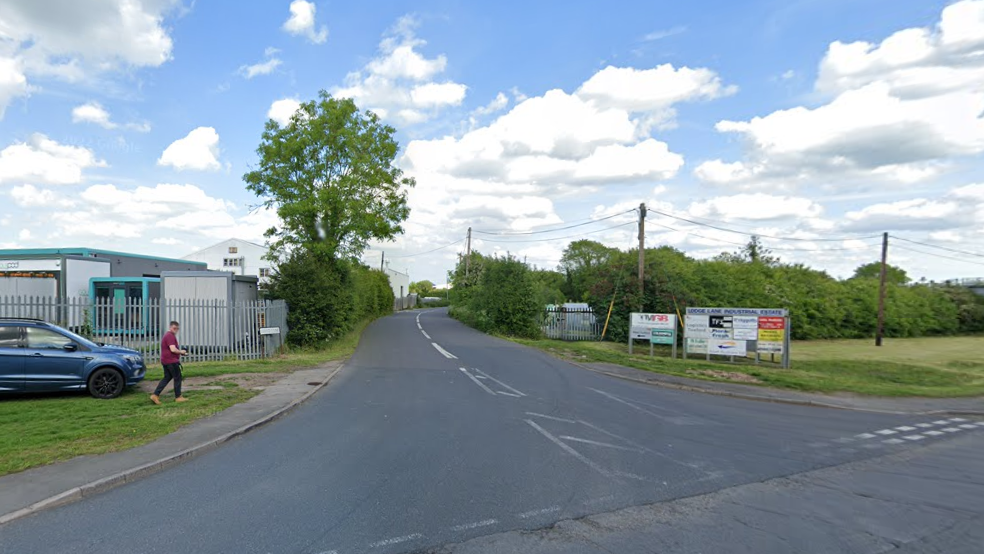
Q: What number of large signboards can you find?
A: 2